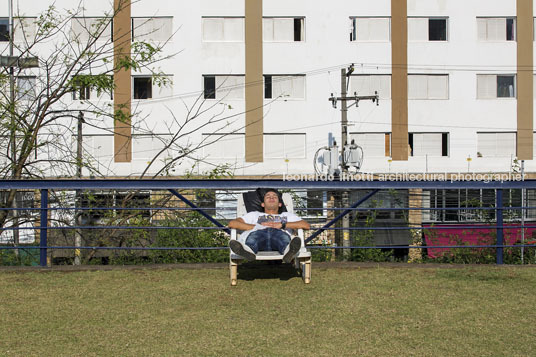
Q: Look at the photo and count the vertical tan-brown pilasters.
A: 4